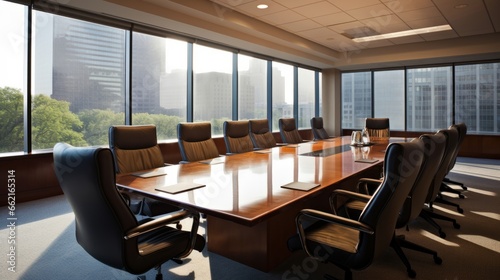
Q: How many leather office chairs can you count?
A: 13